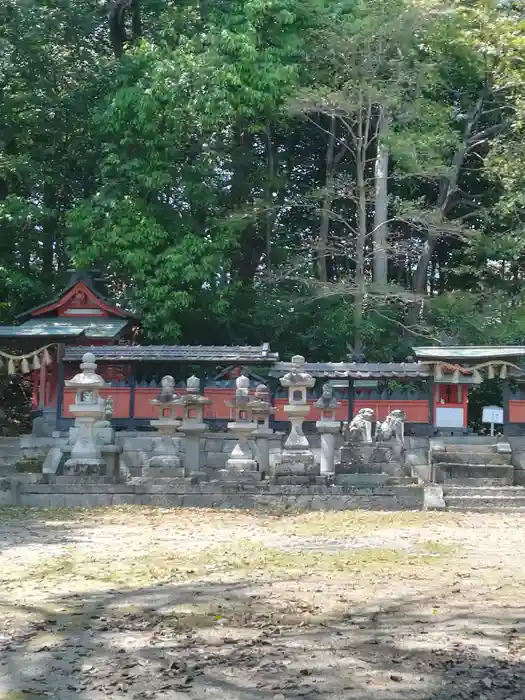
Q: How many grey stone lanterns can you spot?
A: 7